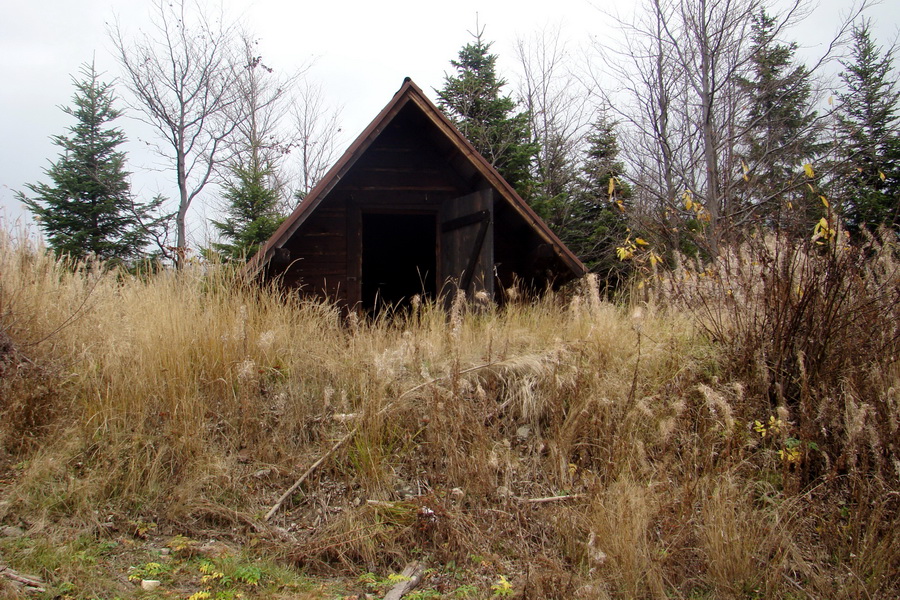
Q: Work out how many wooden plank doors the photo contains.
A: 1